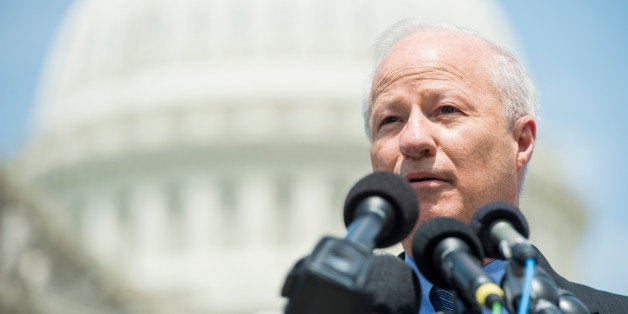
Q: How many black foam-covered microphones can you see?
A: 4